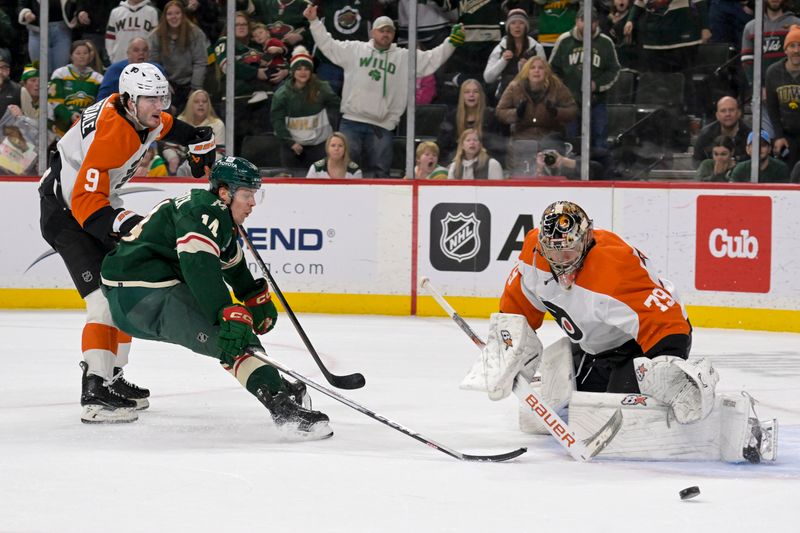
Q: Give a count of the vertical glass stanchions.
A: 5